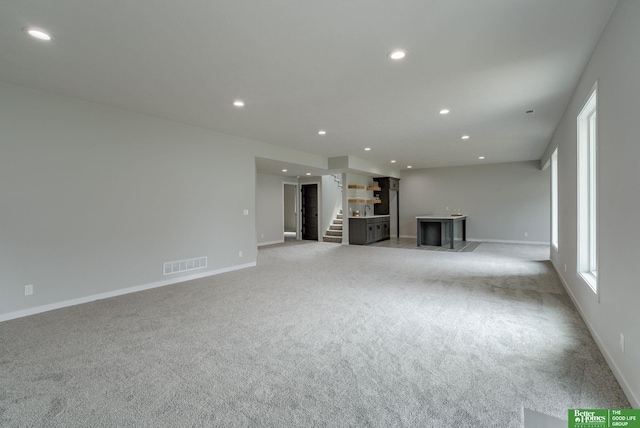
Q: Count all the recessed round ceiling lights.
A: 12